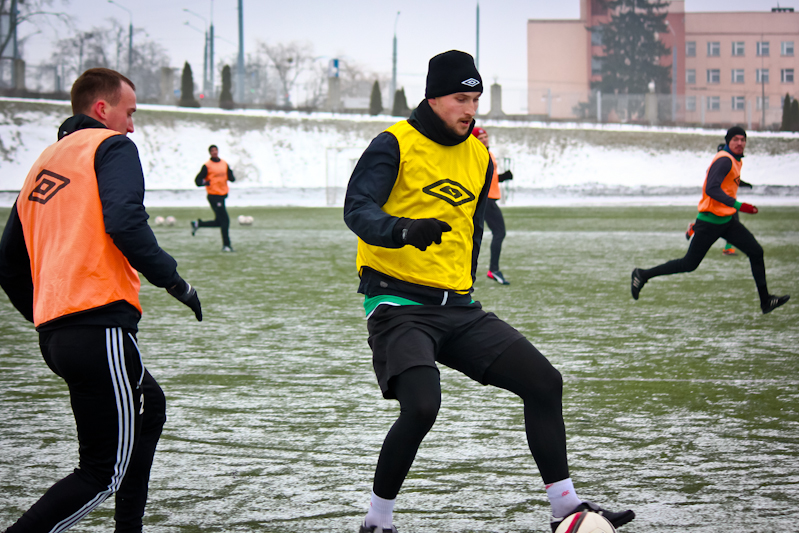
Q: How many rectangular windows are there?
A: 15